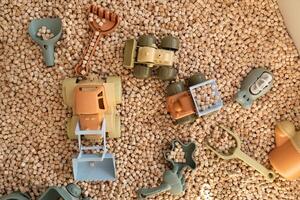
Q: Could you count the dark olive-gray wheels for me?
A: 7